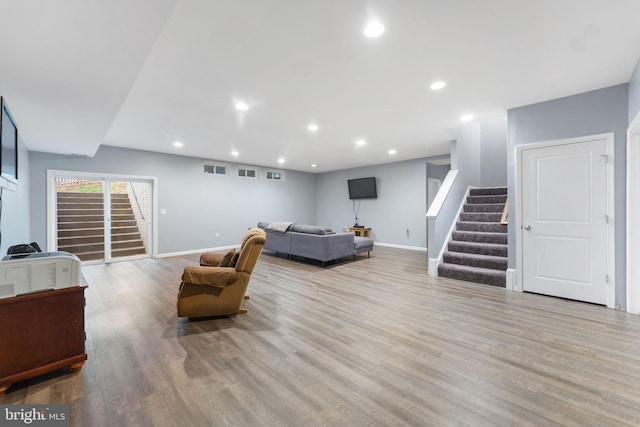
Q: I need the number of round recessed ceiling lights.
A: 11